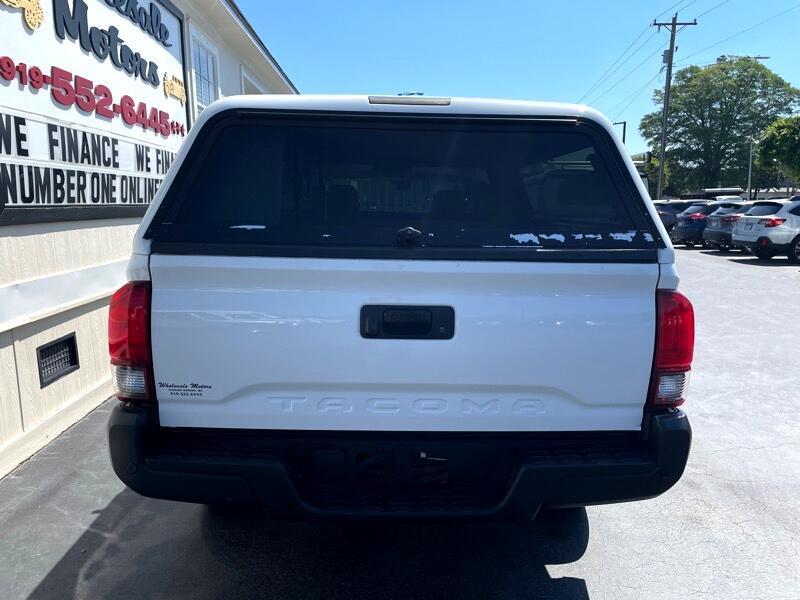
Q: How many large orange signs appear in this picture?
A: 0